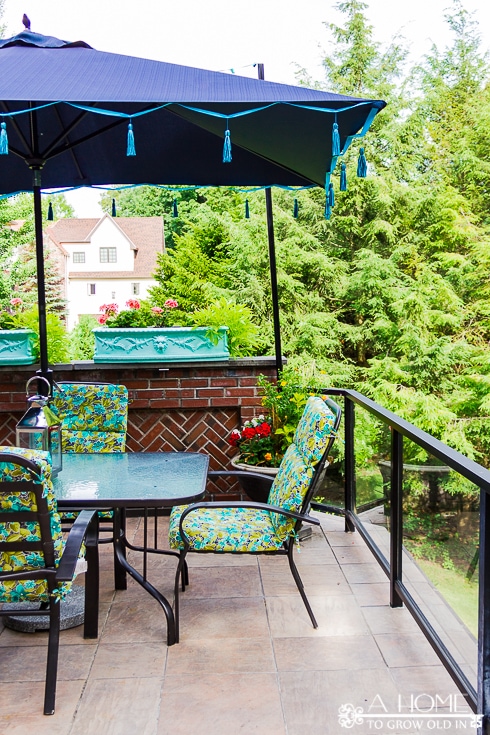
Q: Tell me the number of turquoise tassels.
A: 13